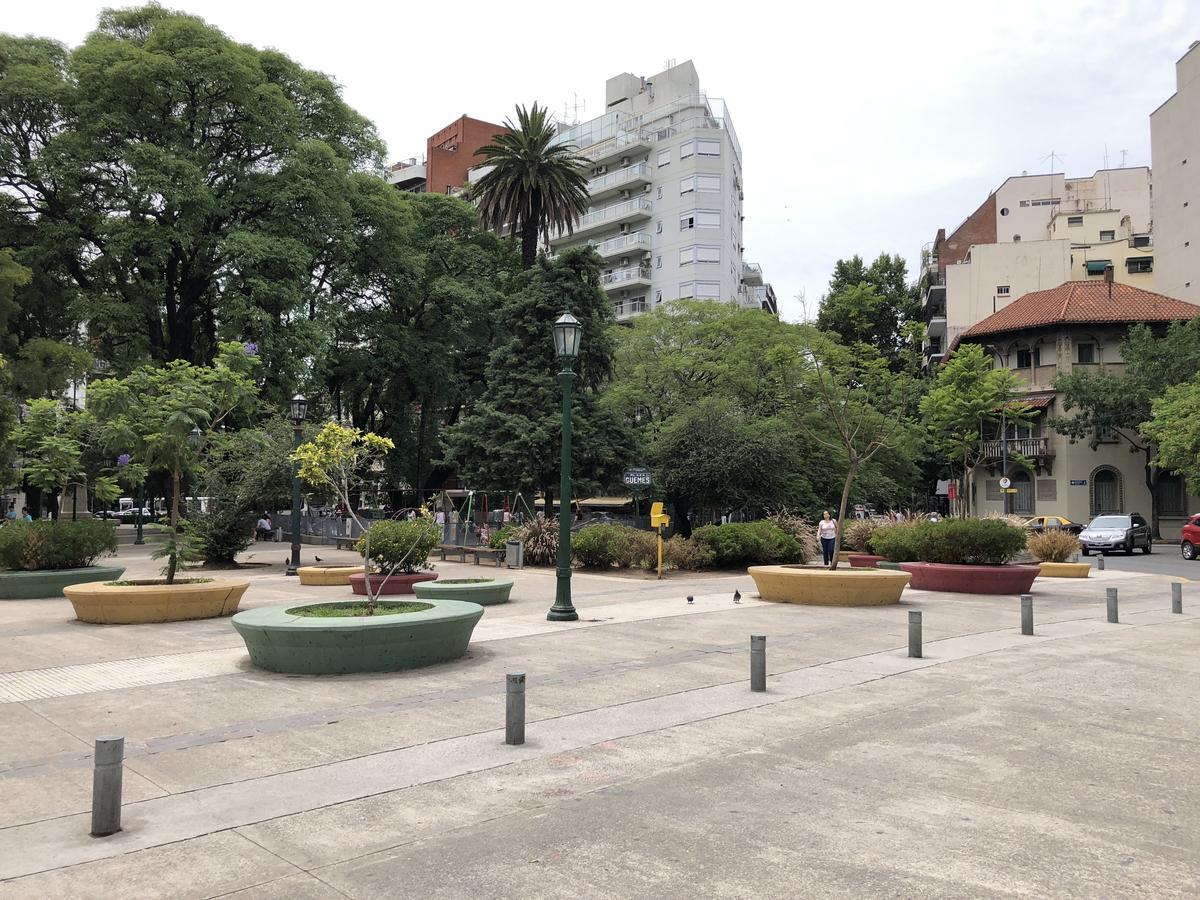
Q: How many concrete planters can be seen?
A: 12